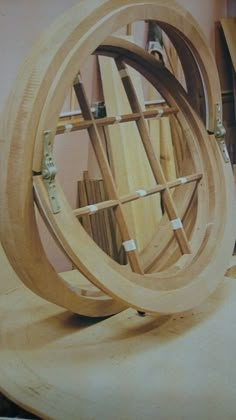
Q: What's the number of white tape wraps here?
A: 10